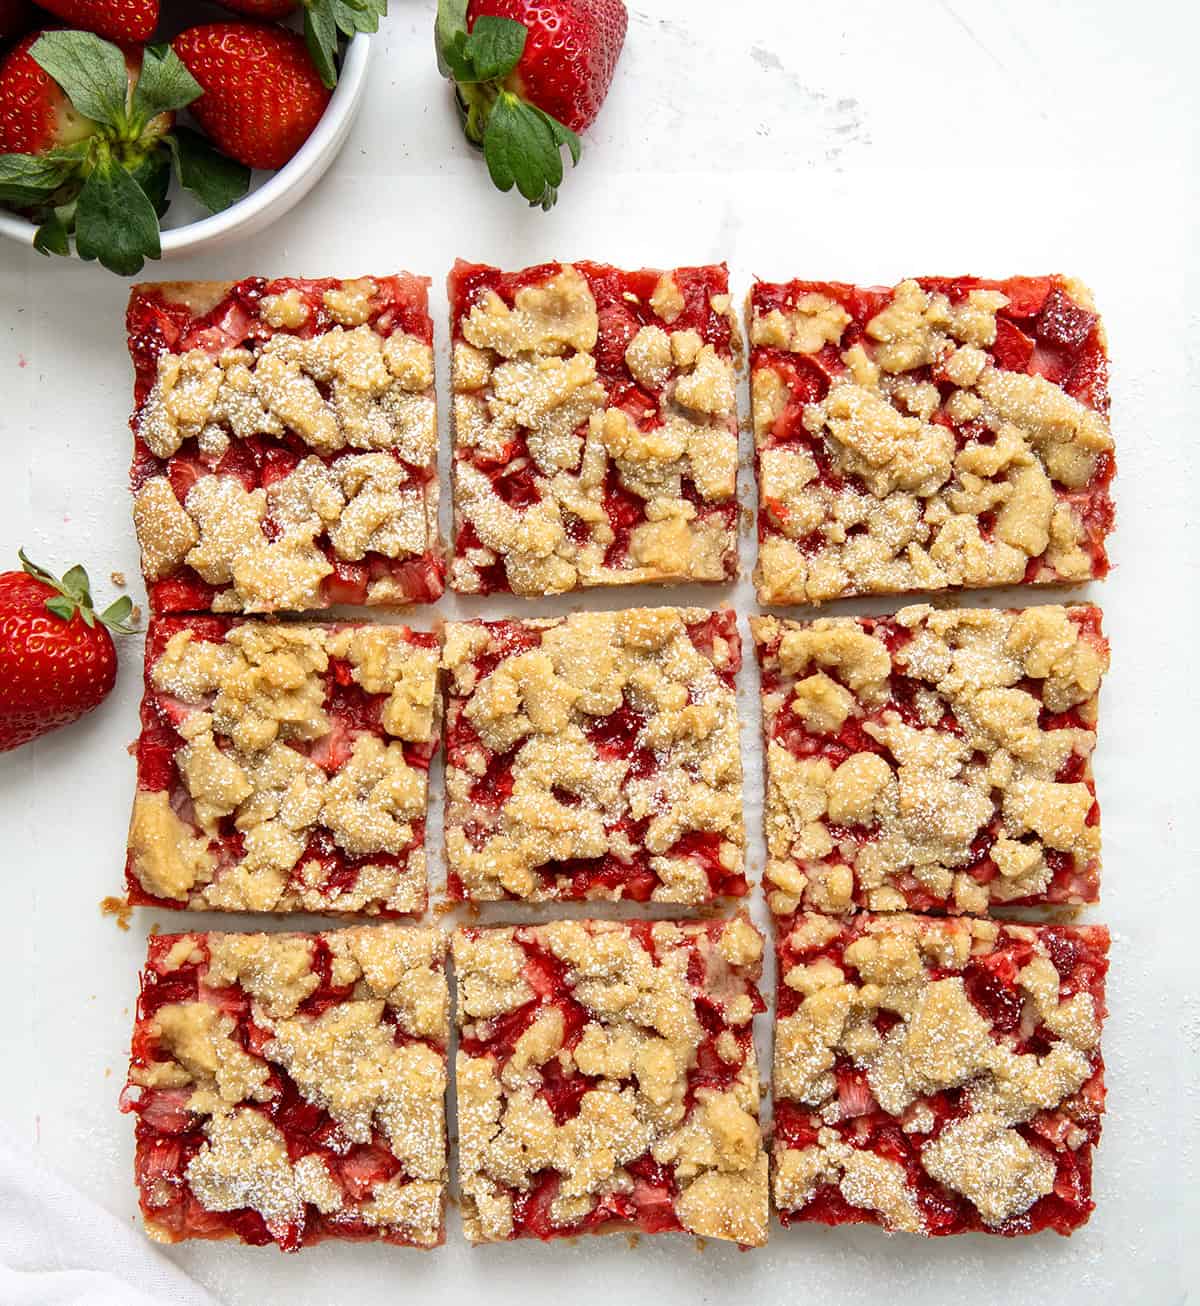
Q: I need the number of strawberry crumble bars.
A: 9